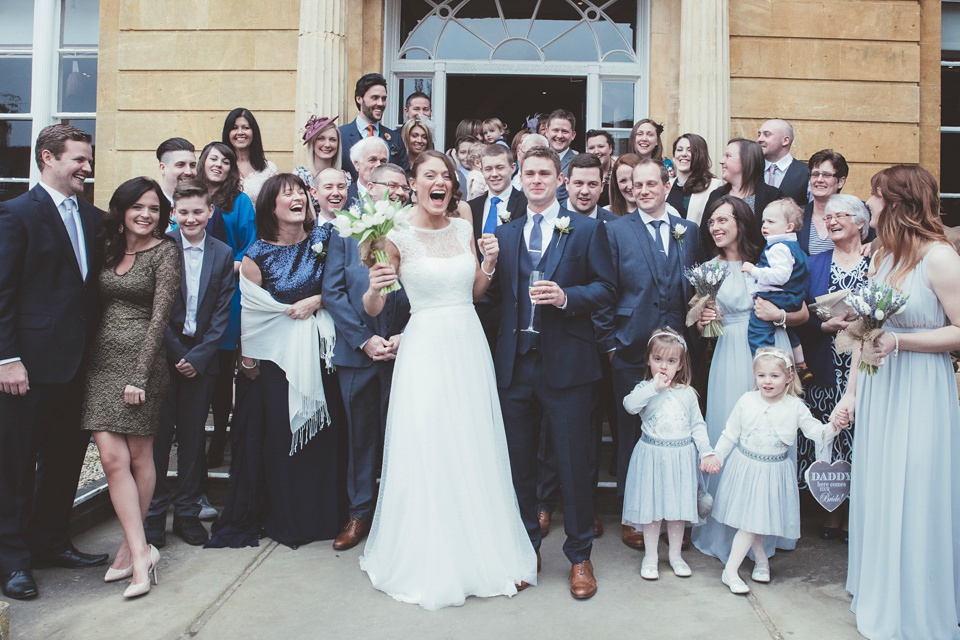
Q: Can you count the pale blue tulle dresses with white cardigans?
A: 2